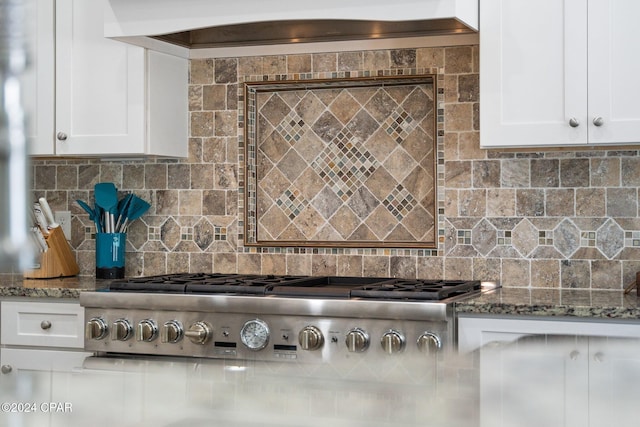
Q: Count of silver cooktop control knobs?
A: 9